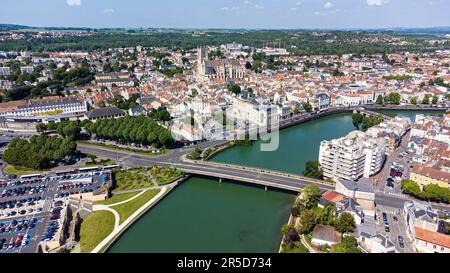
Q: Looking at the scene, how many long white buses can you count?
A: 3